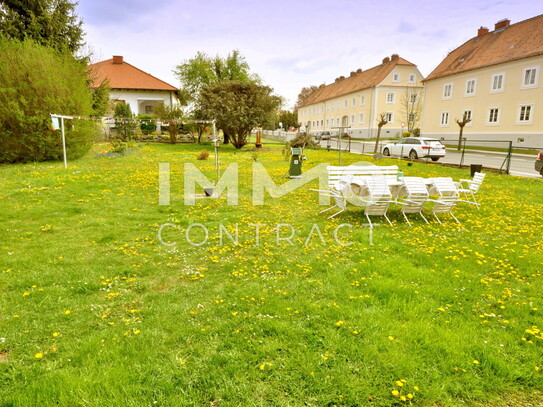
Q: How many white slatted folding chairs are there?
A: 5